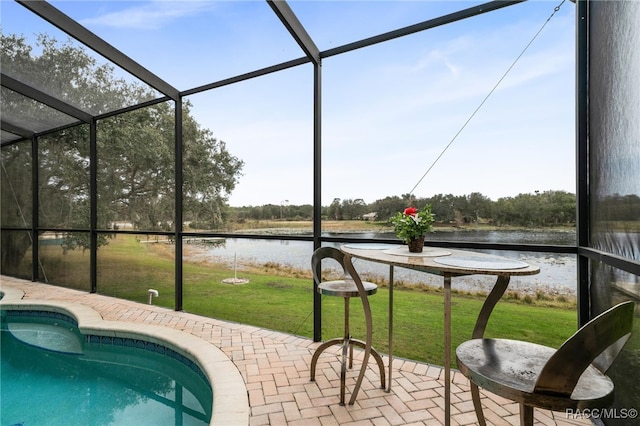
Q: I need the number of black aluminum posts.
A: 5